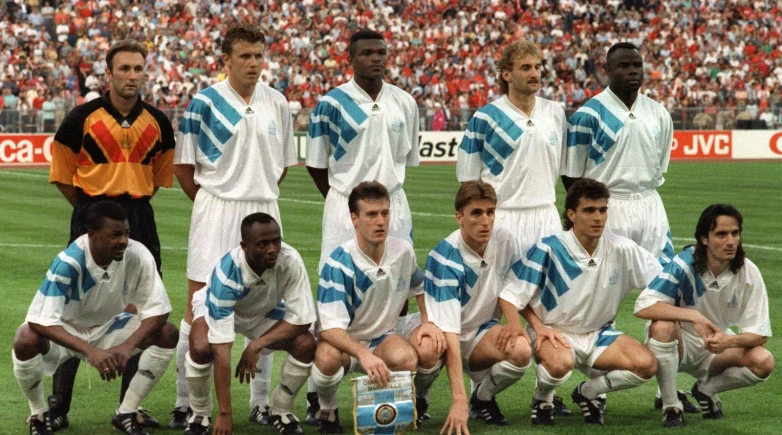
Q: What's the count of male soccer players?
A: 11